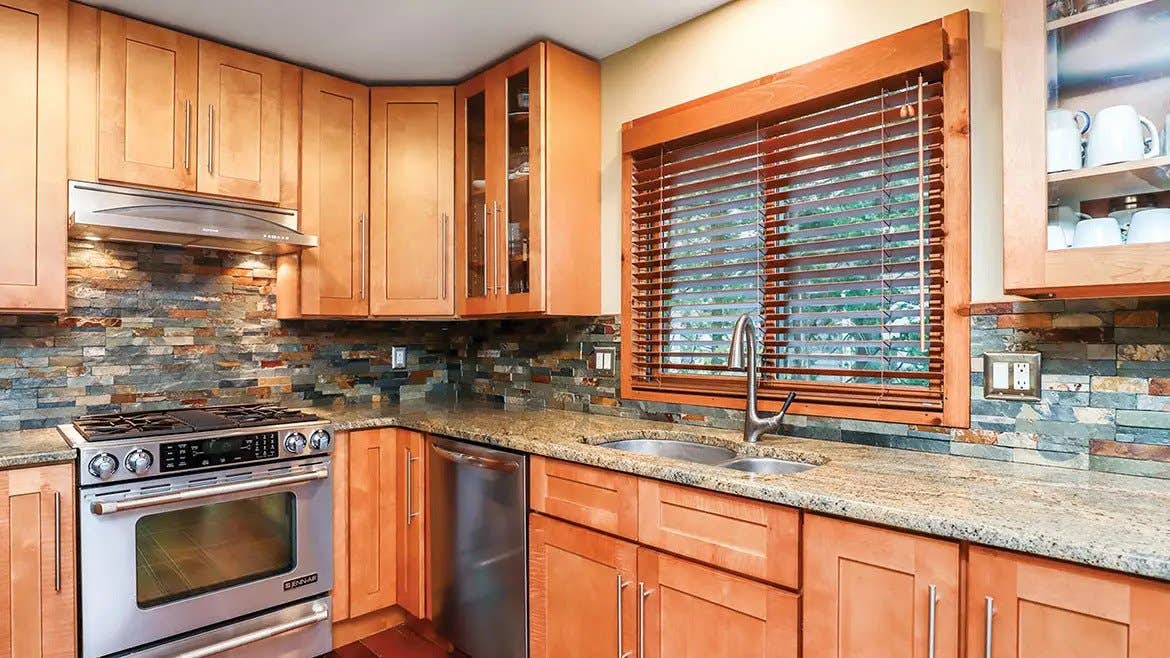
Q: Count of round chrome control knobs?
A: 4